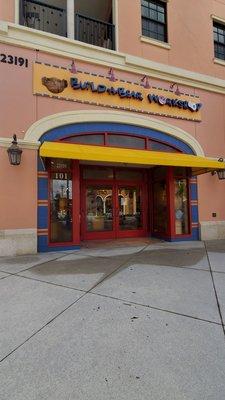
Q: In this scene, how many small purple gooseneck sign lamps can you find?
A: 4